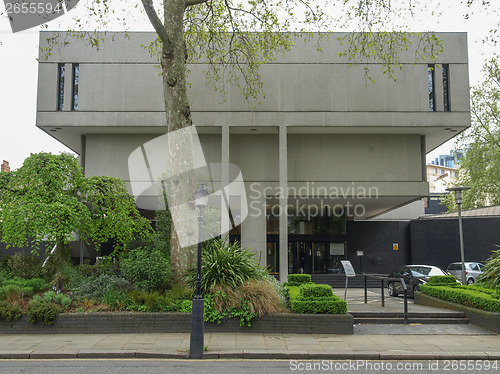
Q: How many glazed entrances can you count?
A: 1